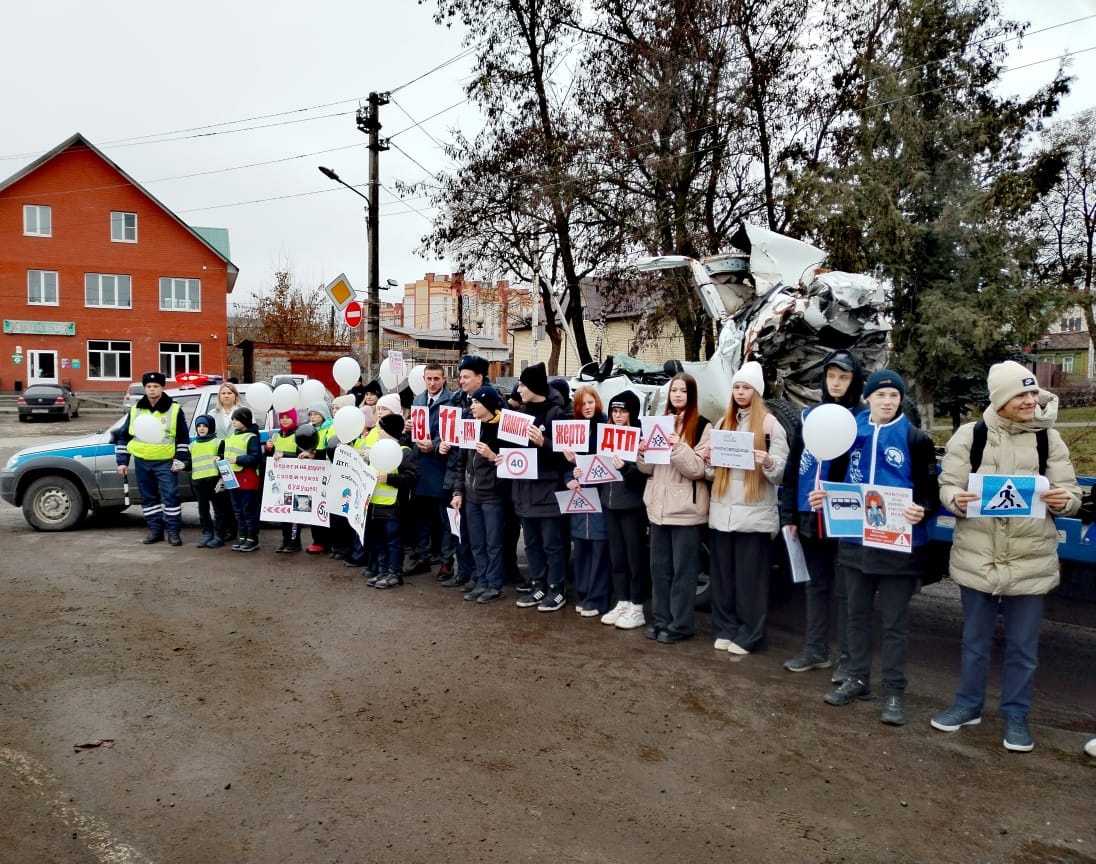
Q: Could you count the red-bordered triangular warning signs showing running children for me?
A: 3